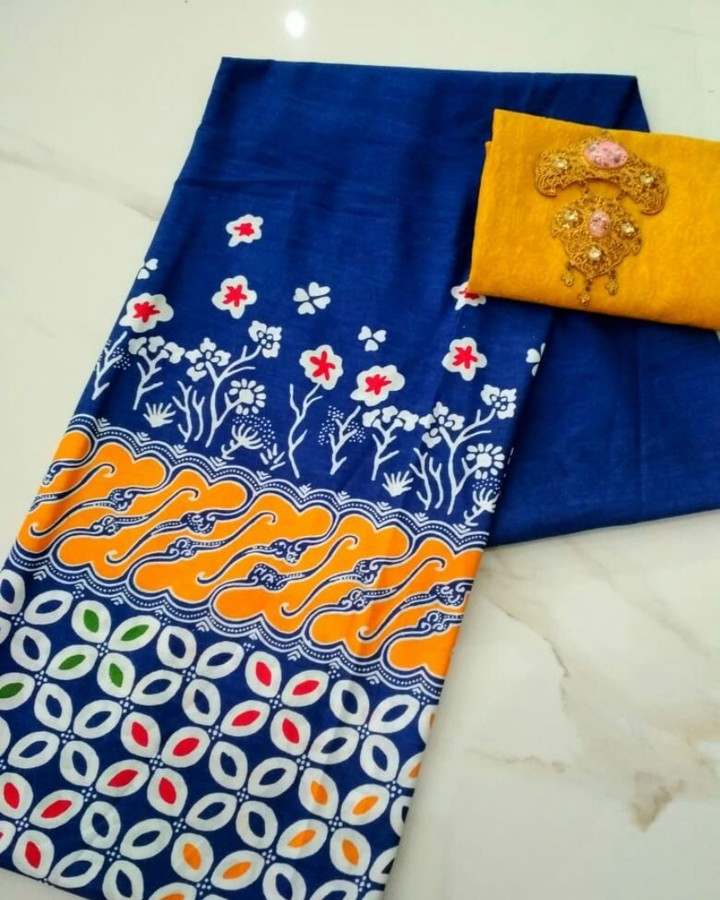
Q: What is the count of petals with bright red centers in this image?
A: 12